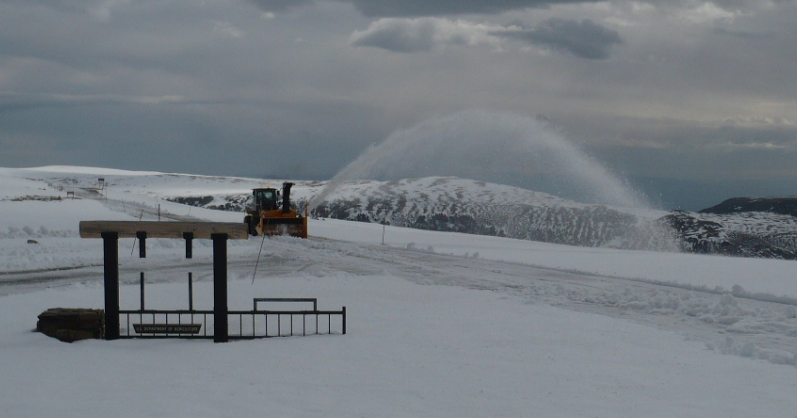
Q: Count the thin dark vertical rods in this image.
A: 15